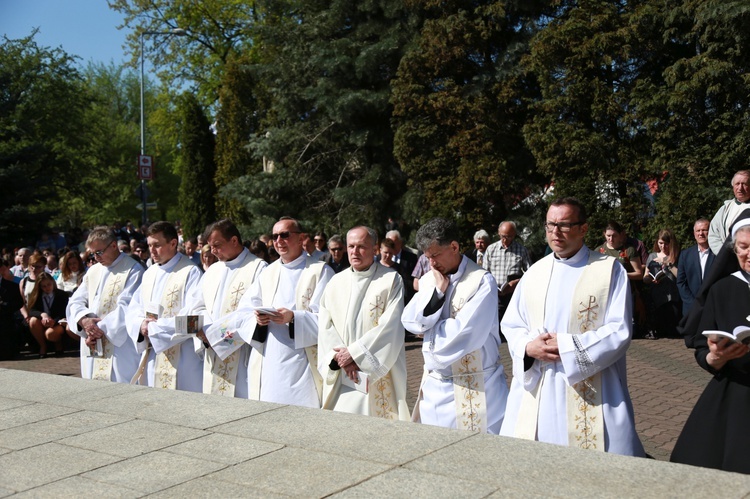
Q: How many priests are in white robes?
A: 7